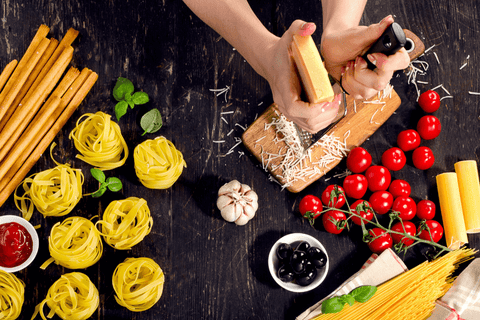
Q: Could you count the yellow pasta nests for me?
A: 8